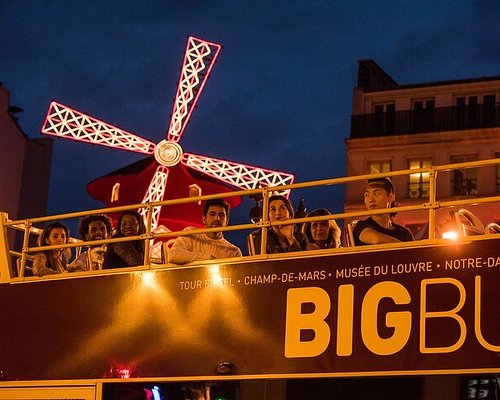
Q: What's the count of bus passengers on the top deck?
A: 7